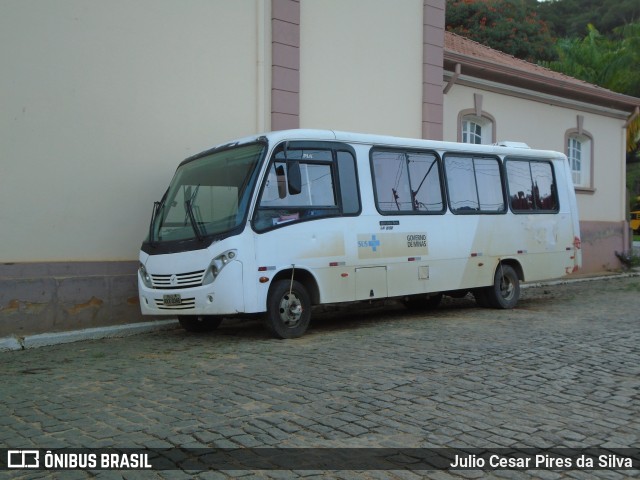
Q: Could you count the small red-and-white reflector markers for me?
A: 6